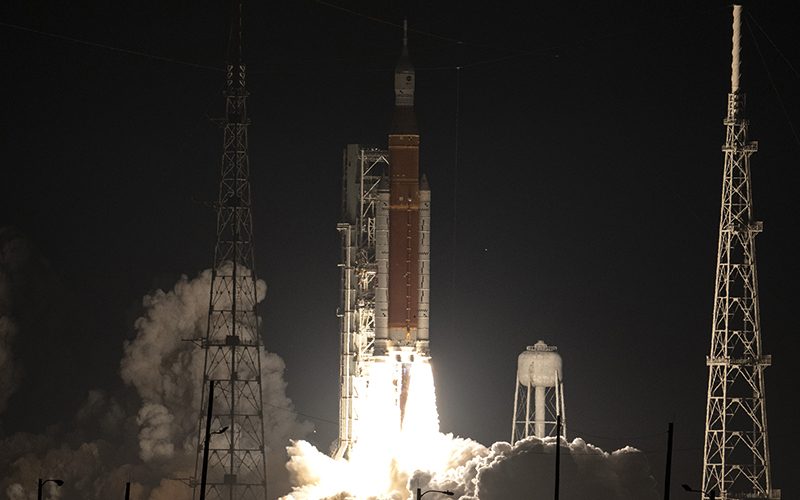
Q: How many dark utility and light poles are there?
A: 7